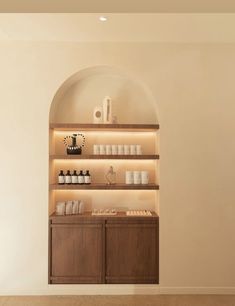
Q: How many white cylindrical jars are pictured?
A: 11